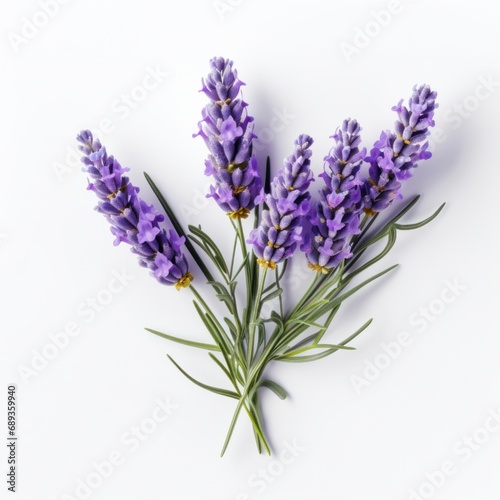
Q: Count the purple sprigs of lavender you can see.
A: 5